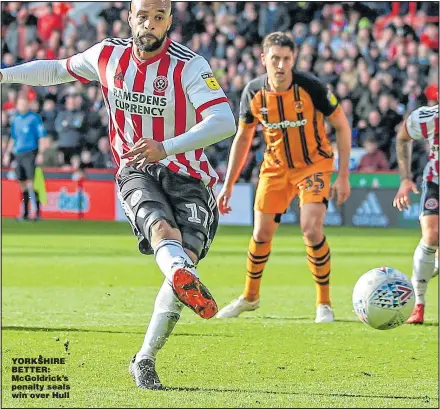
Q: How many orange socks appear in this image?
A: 2